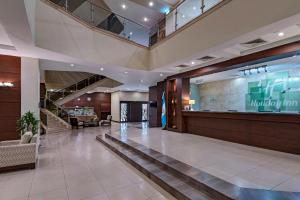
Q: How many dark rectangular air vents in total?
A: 3